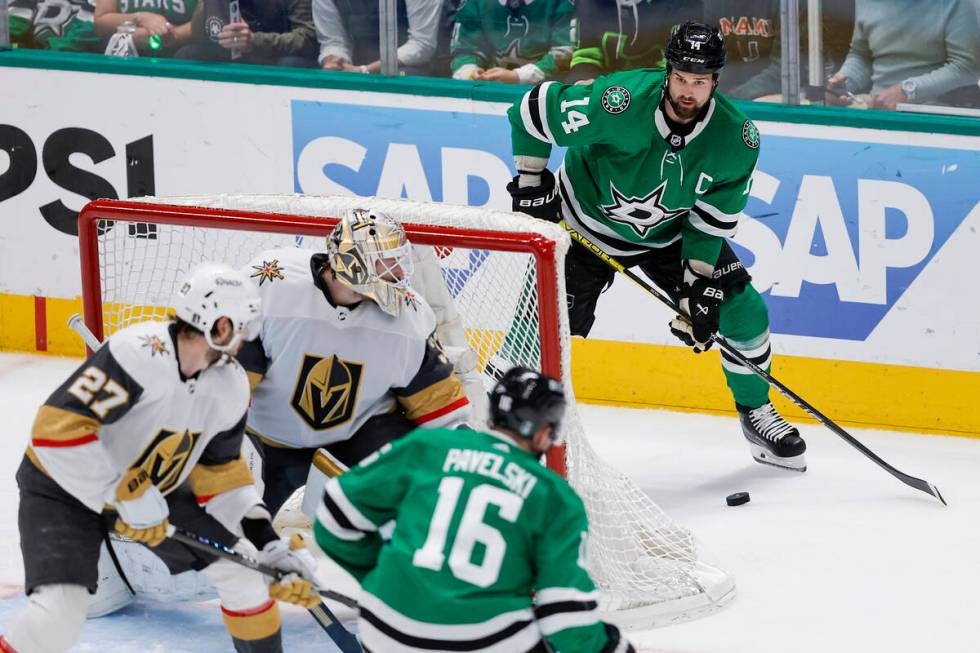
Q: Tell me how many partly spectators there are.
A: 8